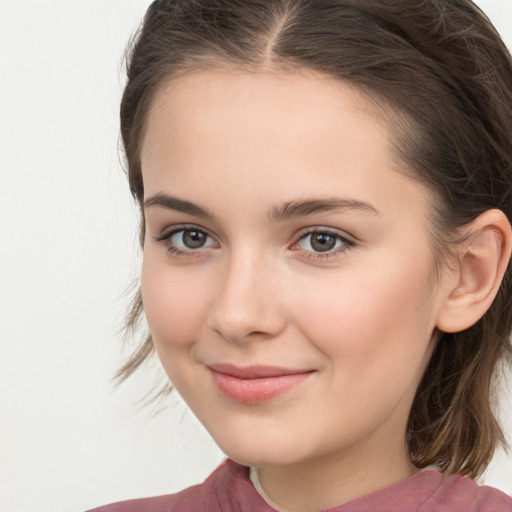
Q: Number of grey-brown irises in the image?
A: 2